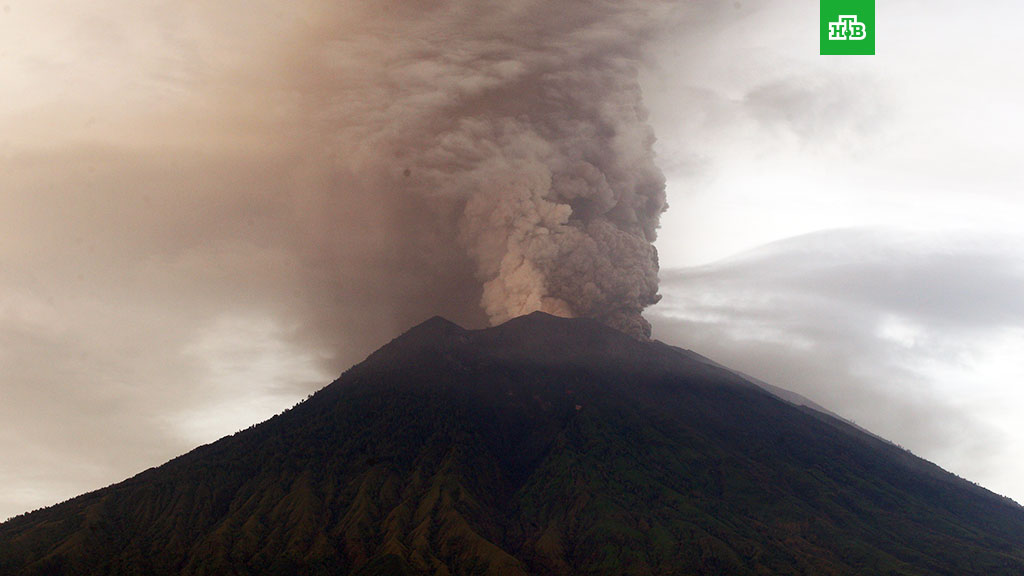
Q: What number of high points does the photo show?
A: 2